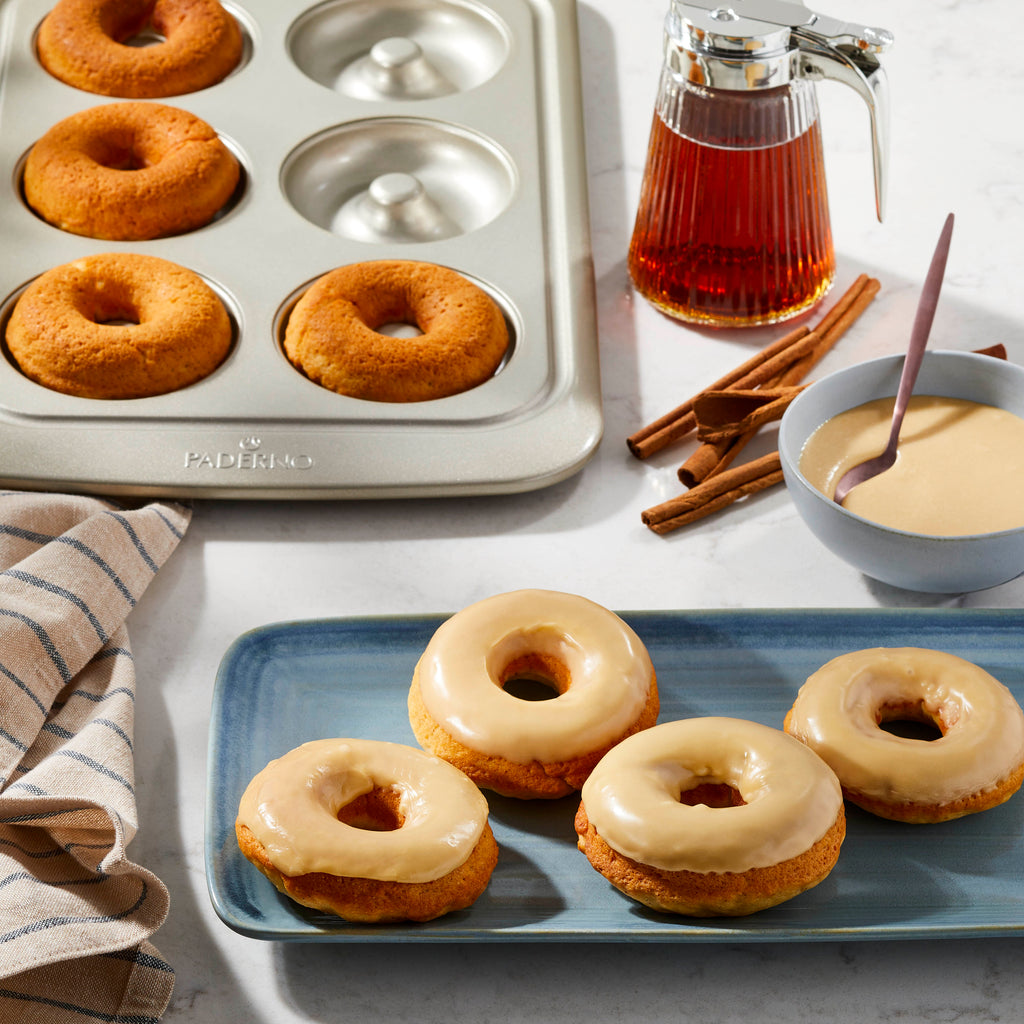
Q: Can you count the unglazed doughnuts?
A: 4